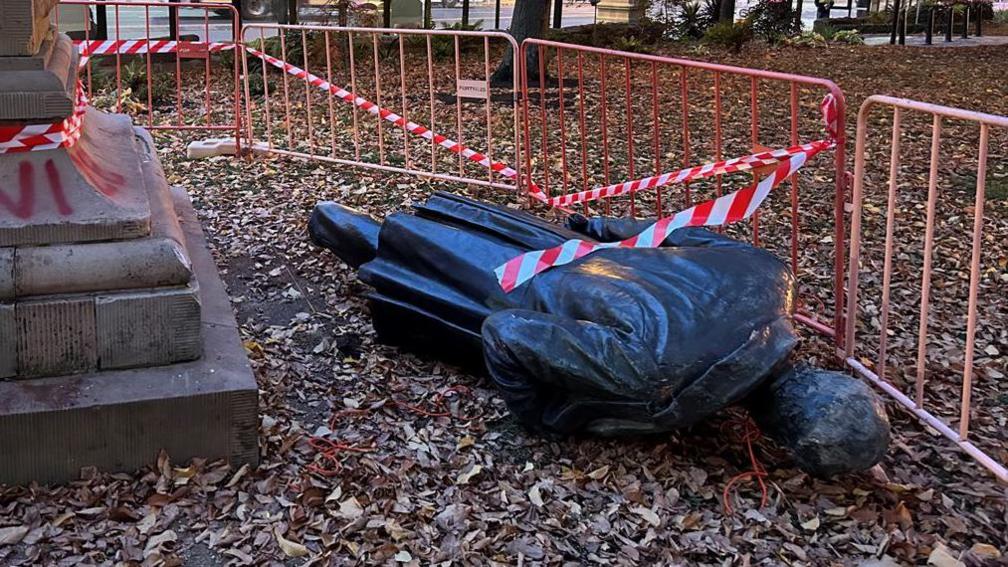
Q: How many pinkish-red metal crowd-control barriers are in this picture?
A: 4